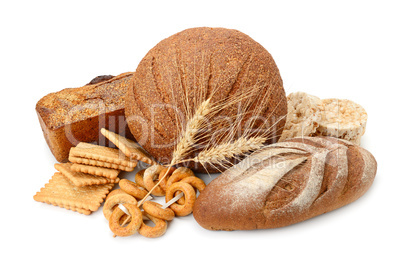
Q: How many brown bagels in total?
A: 12